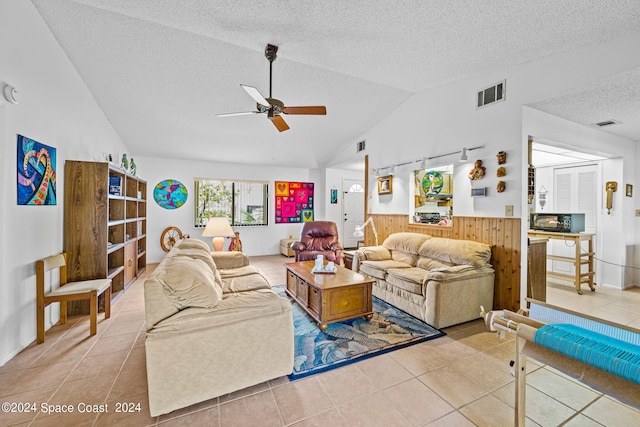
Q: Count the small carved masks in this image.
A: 3